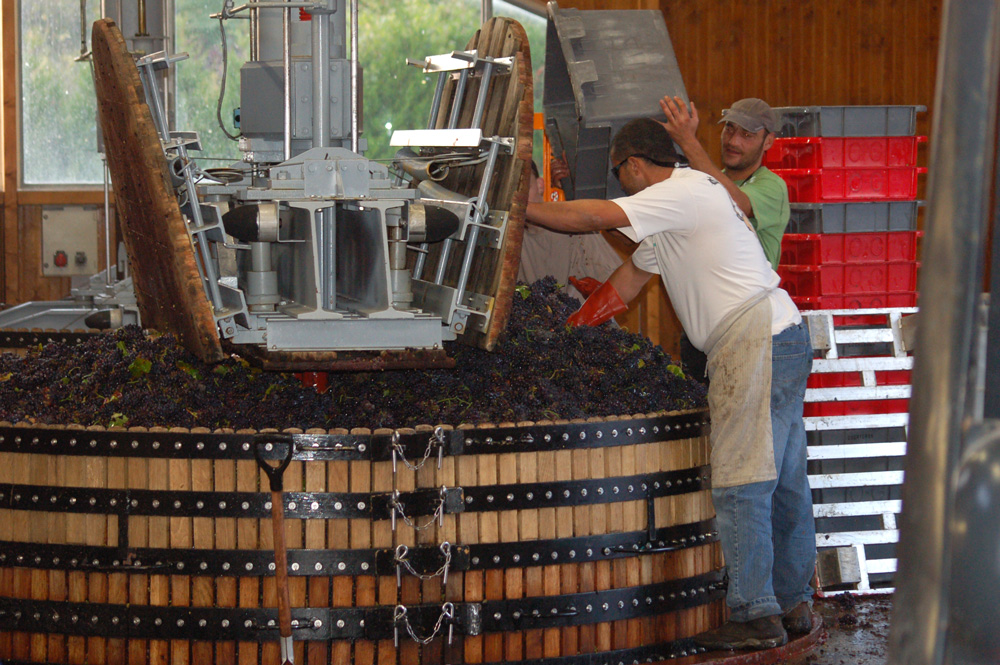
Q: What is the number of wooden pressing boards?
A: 2